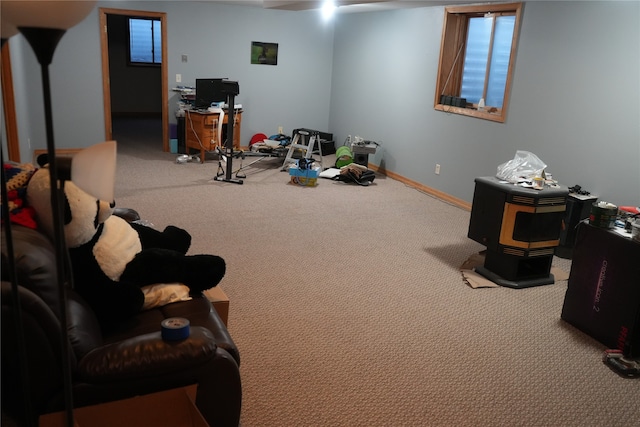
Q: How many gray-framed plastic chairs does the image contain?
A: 0